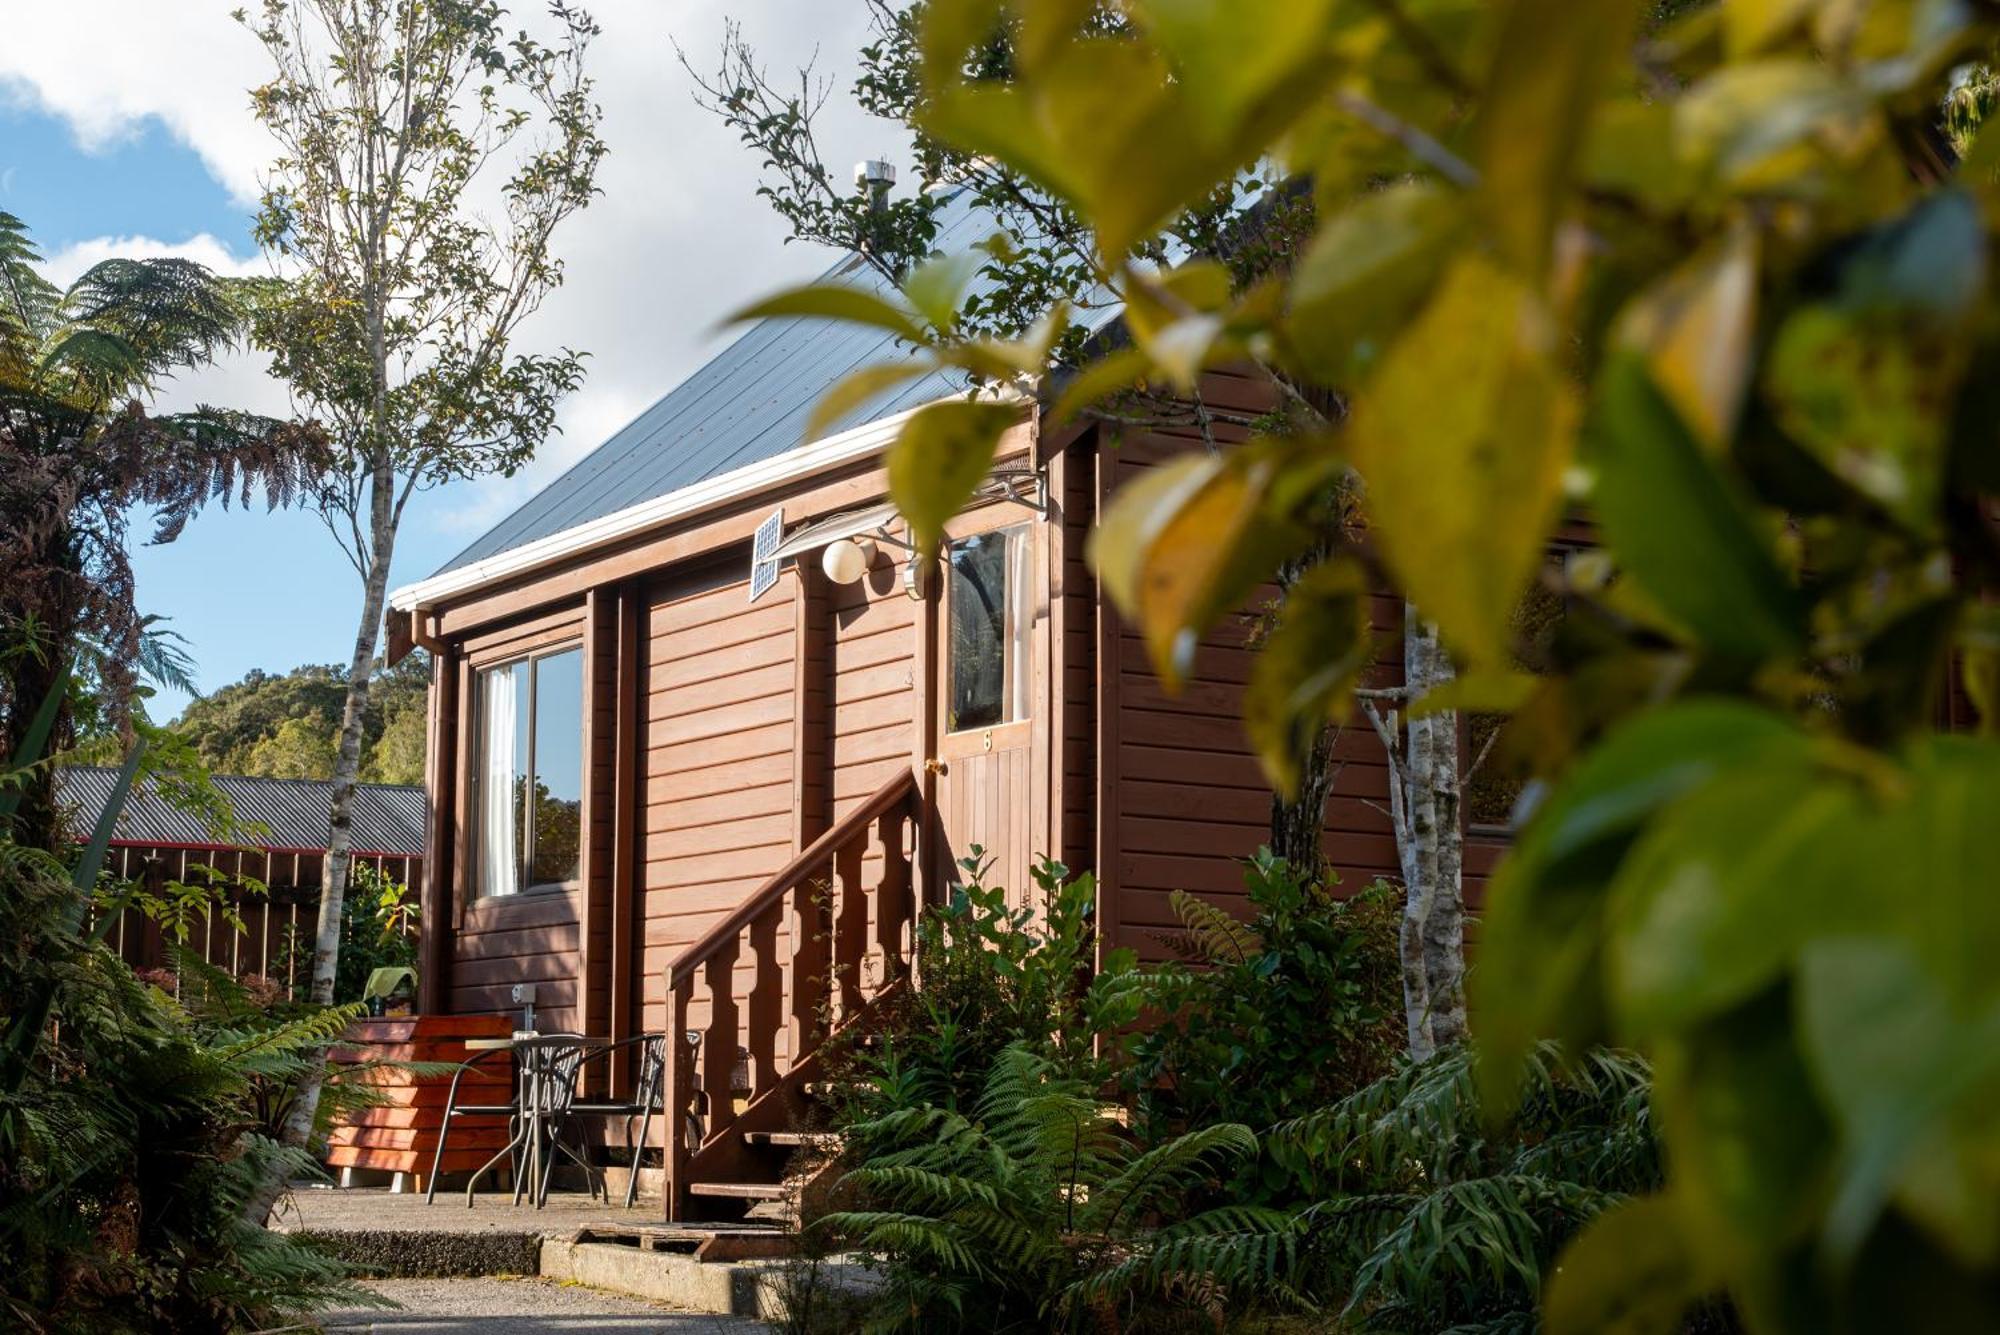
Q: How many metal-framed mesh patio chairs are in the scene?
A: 2